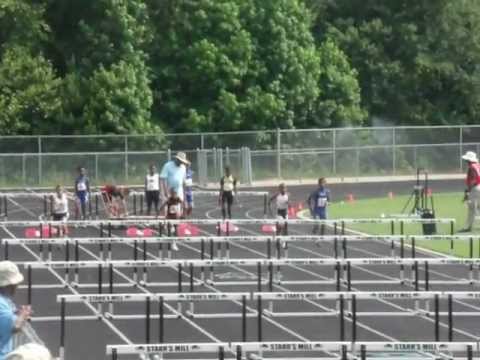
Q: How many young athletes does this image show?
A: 9